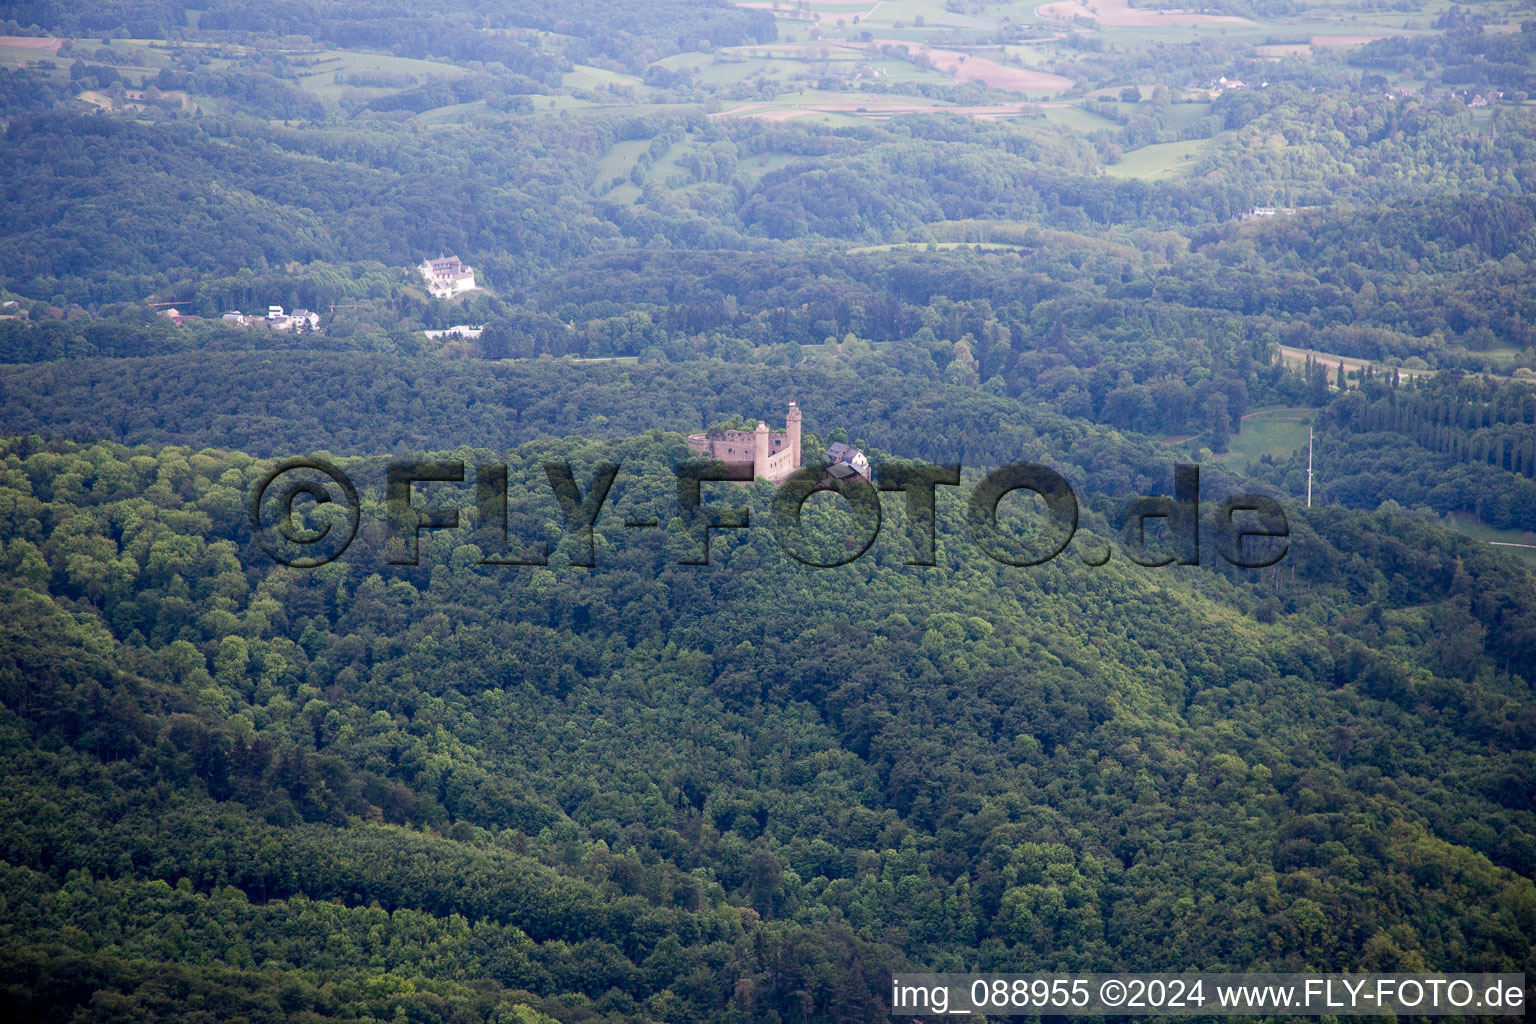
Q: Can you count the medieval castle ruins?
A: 1